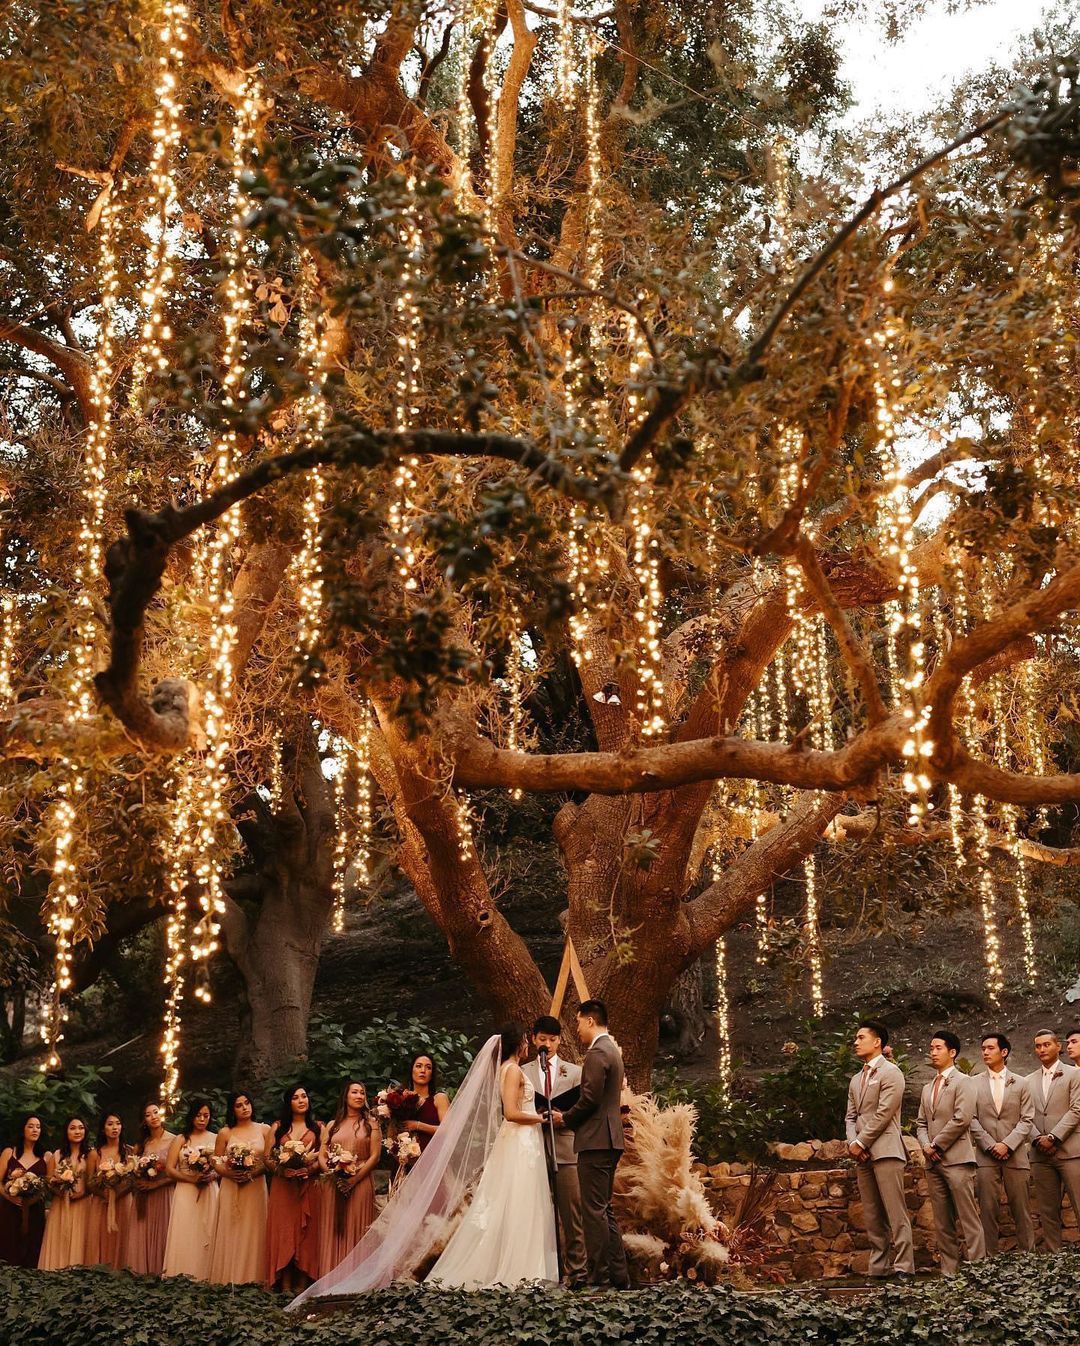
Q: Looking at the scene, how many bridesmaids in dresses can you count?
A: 9